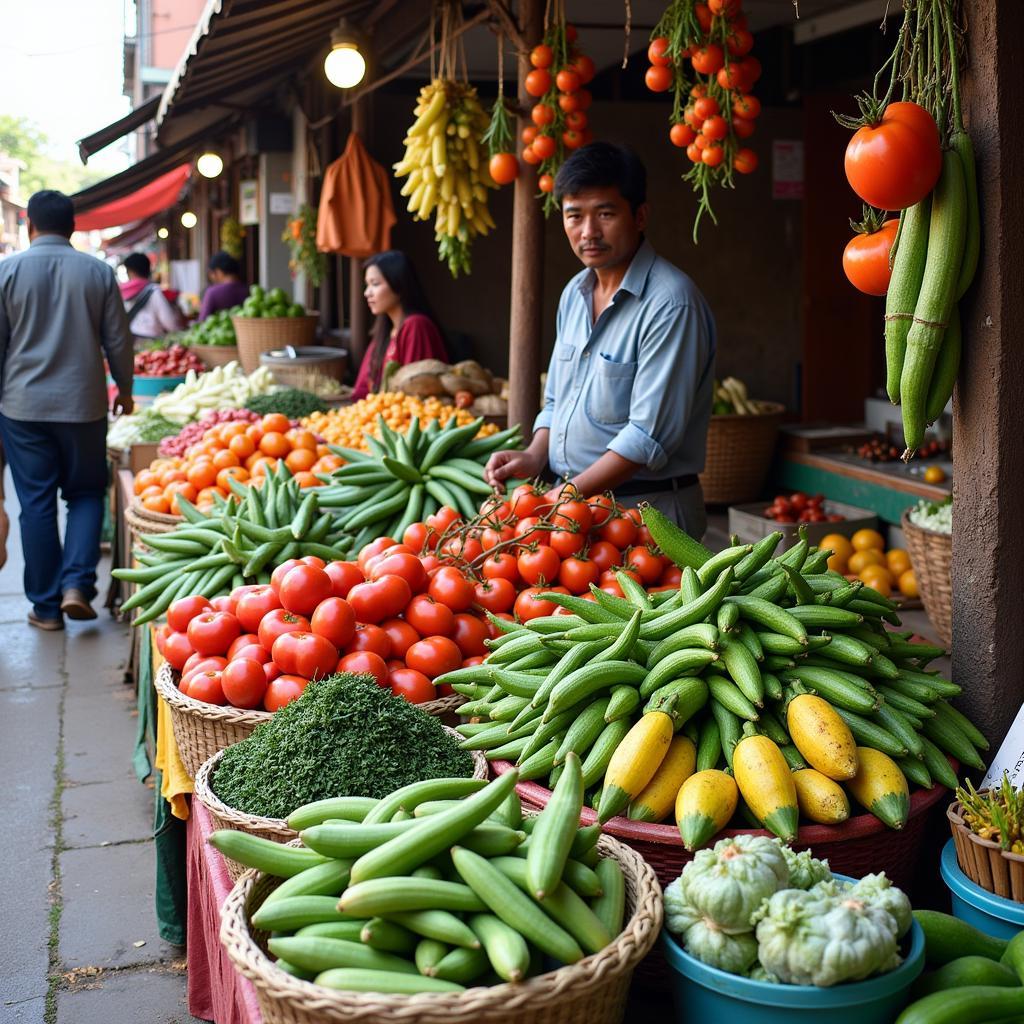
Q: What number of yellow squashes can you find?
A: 7